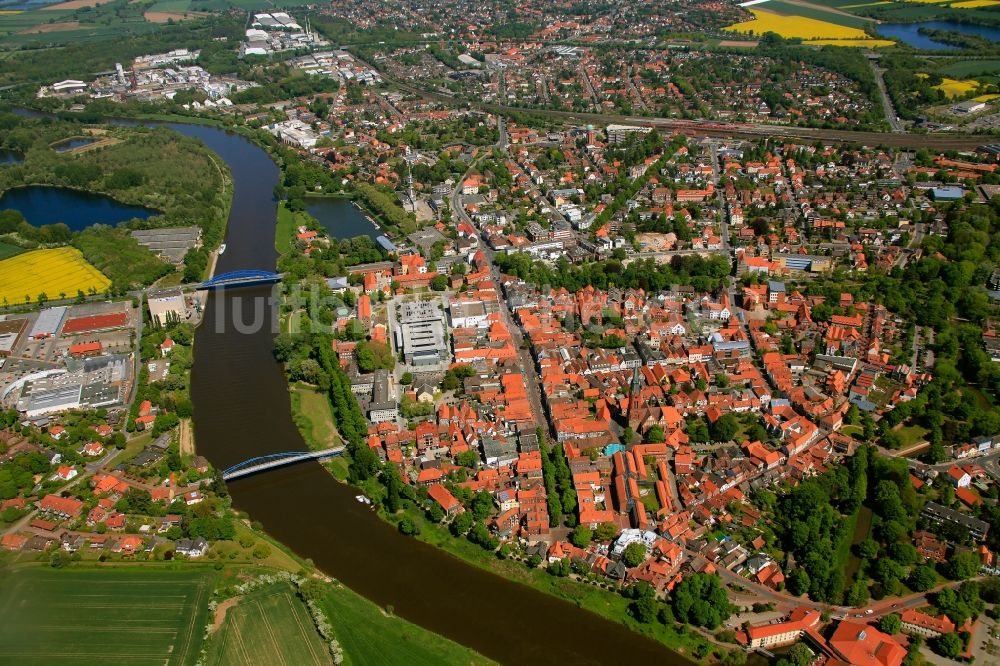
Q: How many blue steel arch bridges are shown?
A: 2